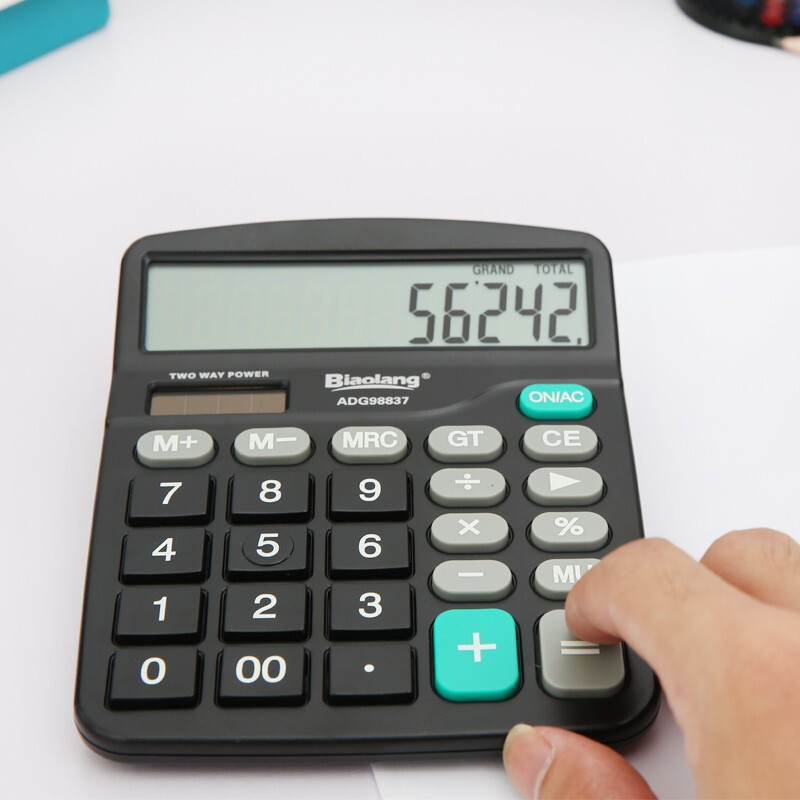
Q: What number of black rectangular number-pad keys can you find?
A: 12